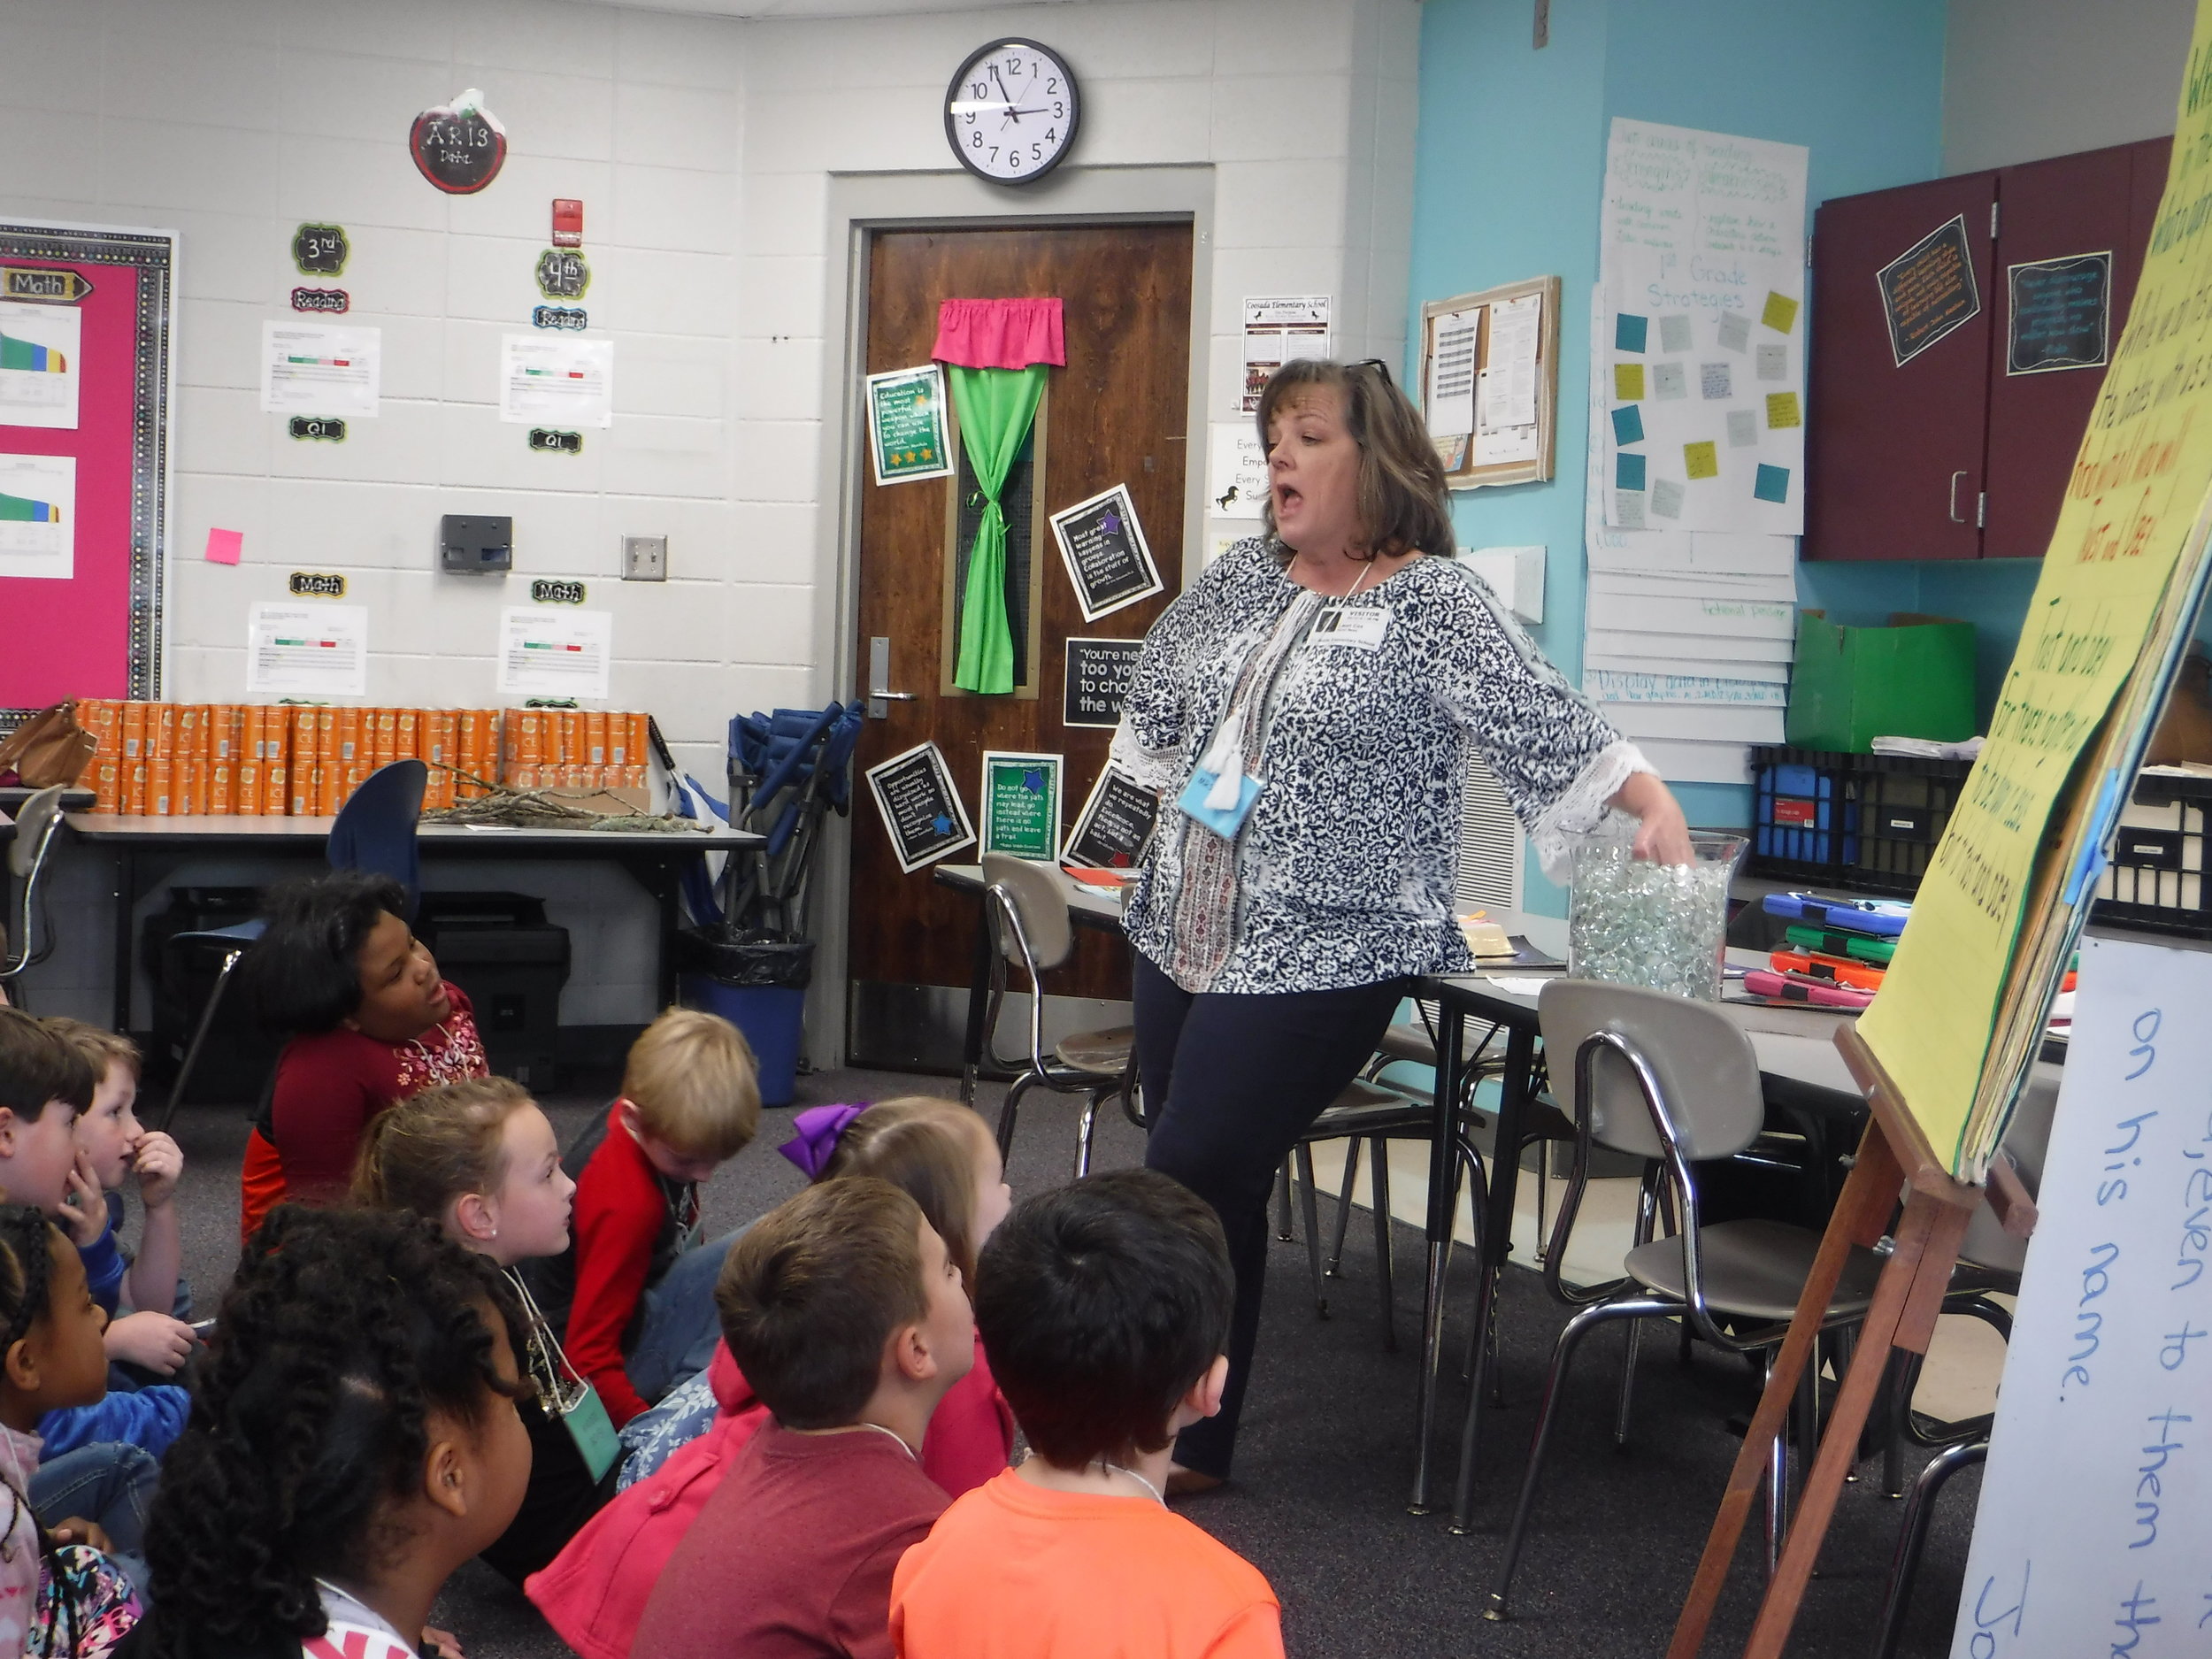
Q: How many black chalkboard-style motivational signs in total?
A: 6